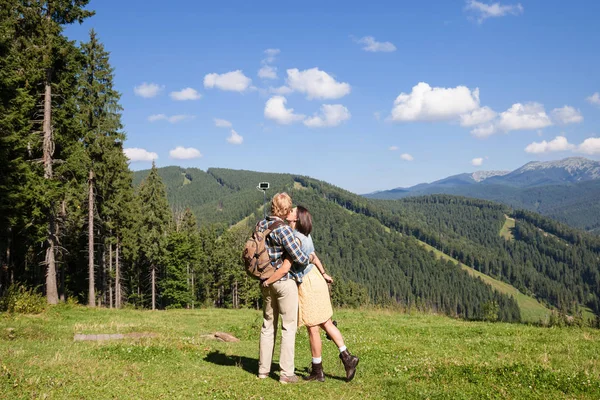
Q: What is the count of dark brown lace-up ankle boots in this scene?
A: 2